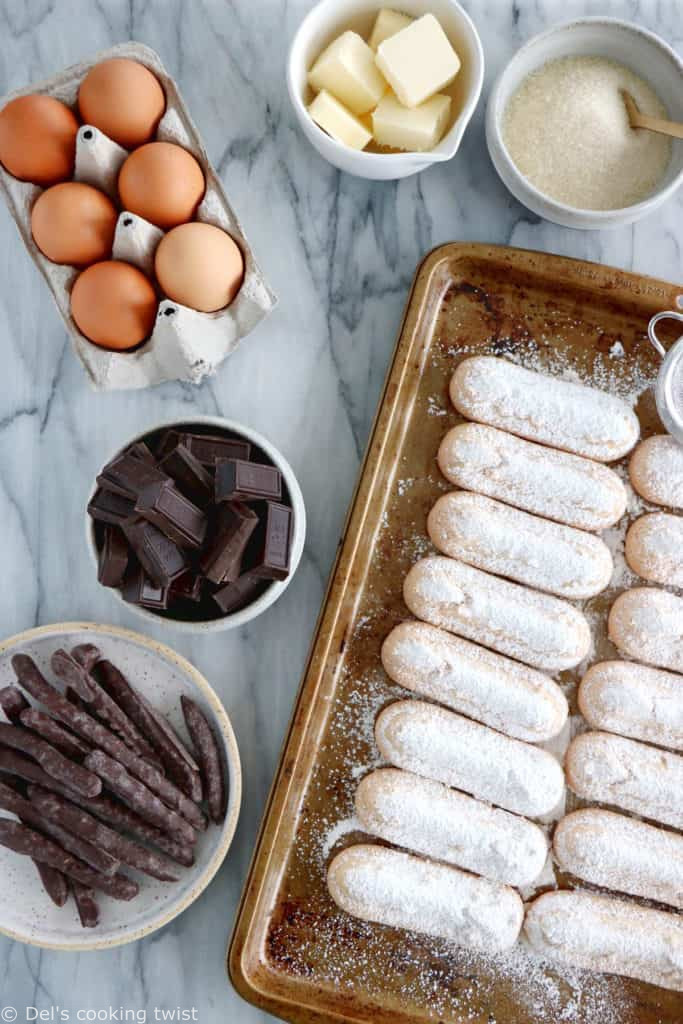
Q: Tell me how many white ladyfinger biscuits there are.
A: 15